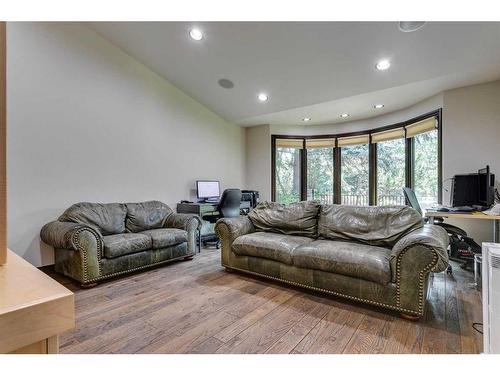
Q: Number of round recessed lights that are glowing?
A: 6